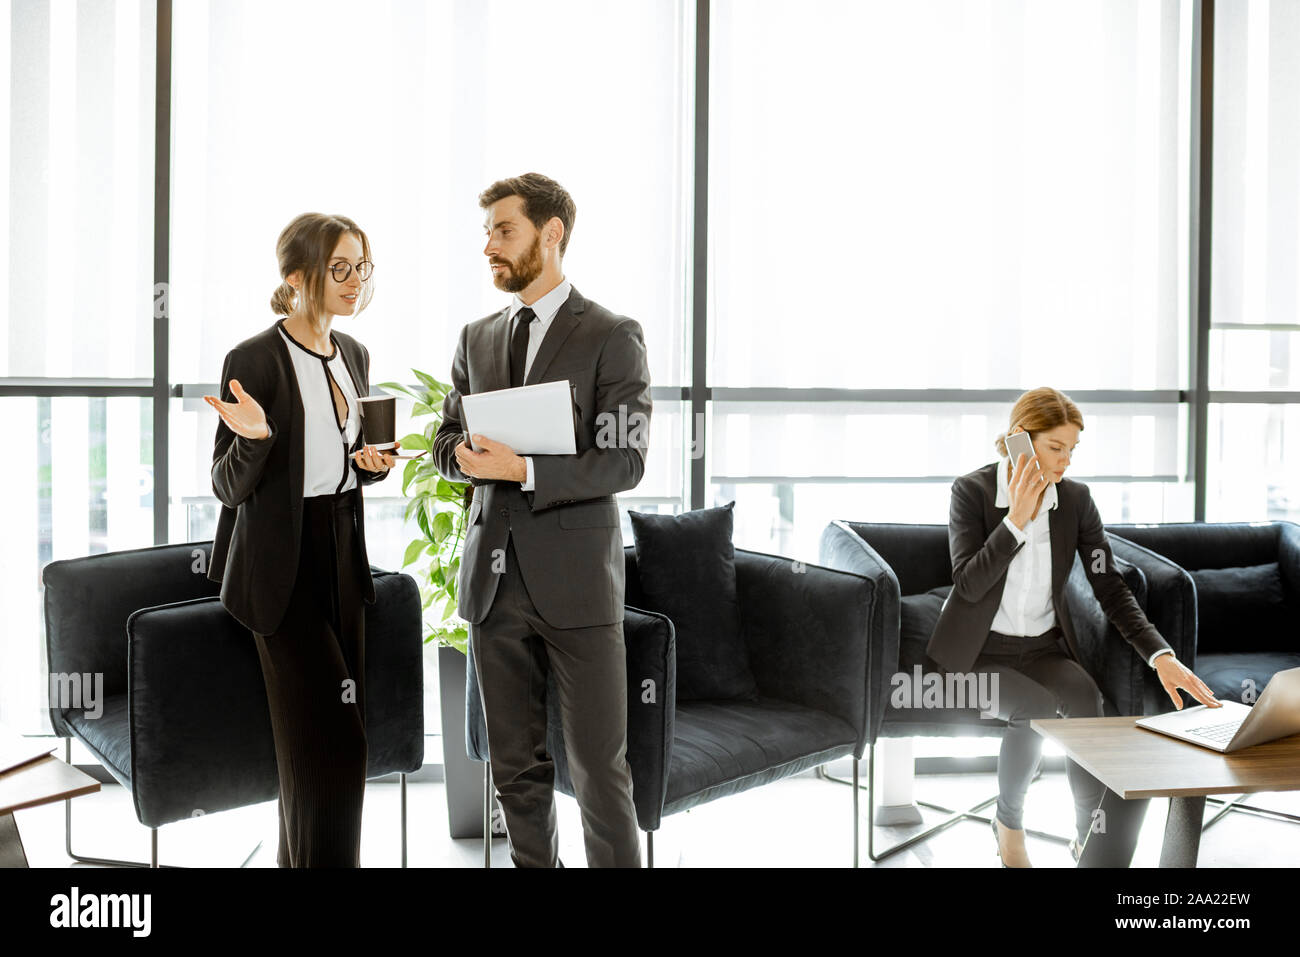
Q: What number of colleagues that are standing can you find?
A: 2